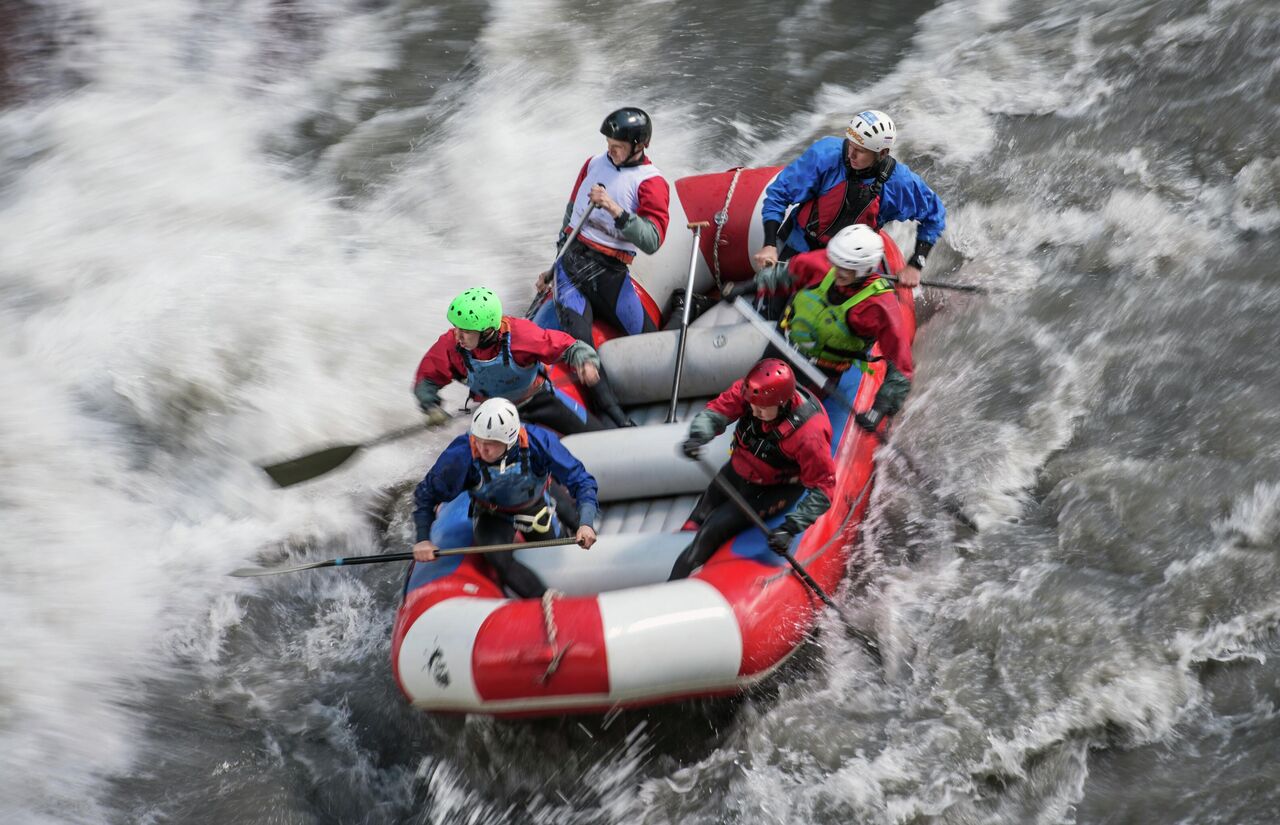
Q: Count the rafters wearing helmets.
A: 6